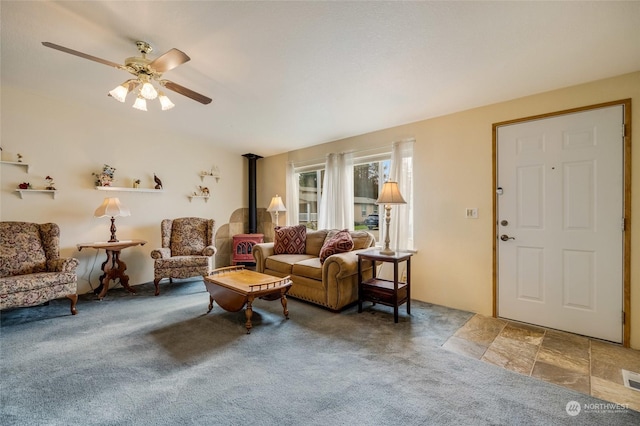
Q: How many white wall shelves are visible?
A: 5